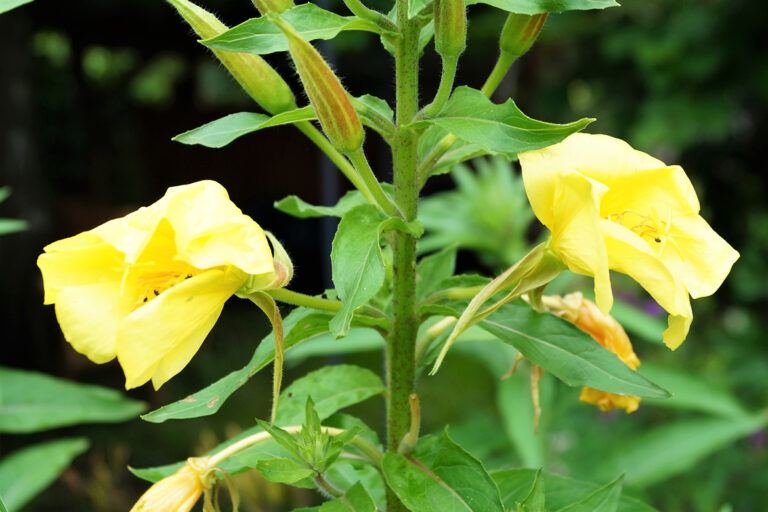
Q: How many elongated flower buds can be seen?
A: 5